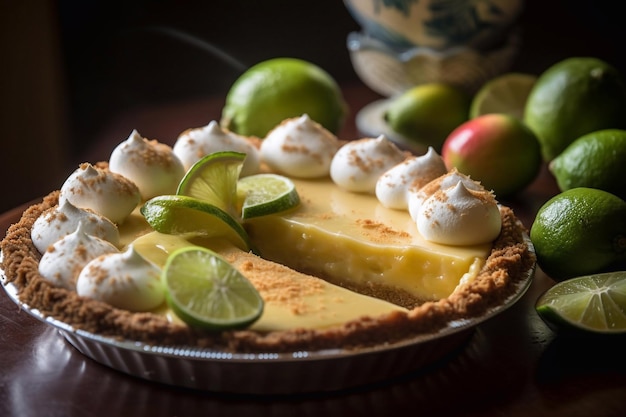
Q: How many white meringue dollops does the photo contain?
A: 11